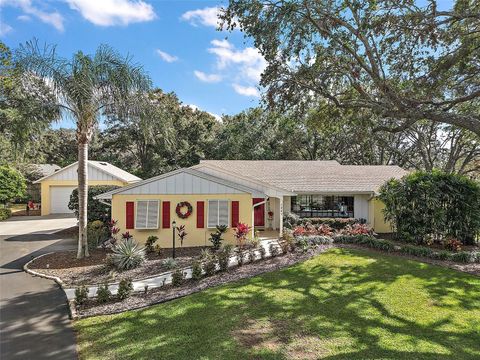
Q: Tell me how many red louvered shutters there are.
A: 4